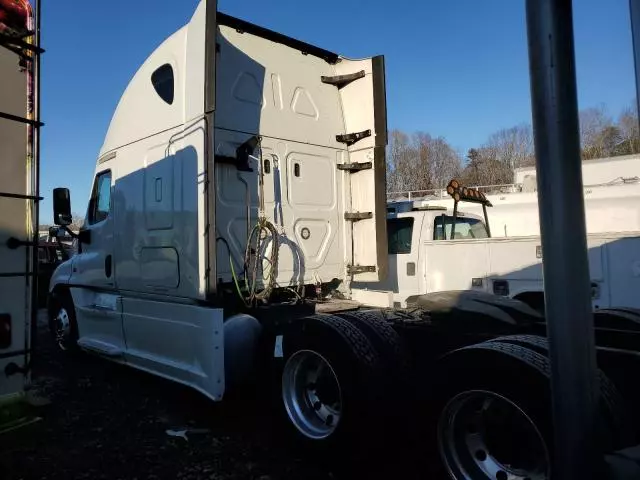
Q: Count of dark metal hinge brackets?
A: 5